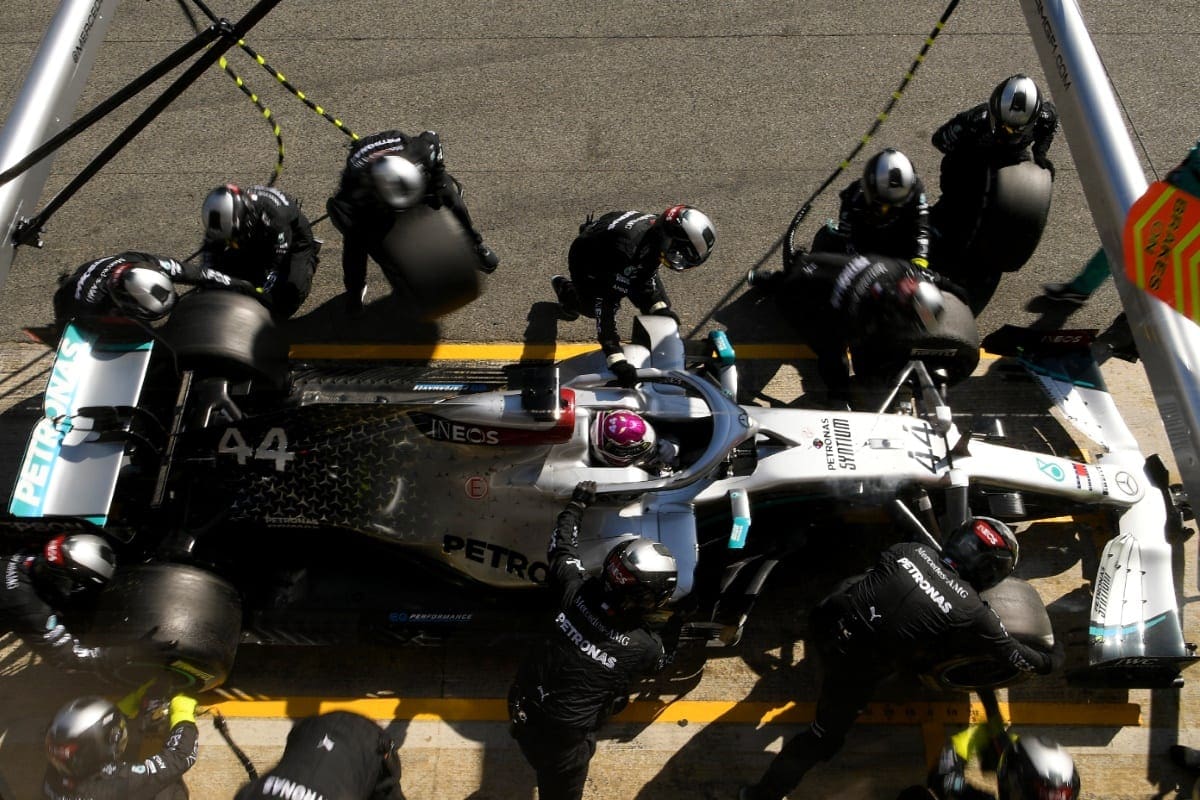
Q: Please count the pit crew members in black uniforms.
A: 13